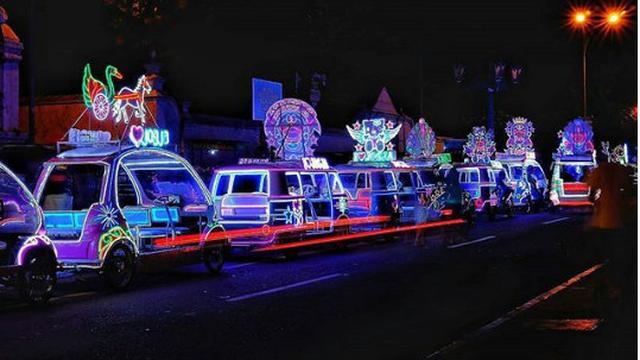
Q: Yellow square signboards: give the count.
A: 0